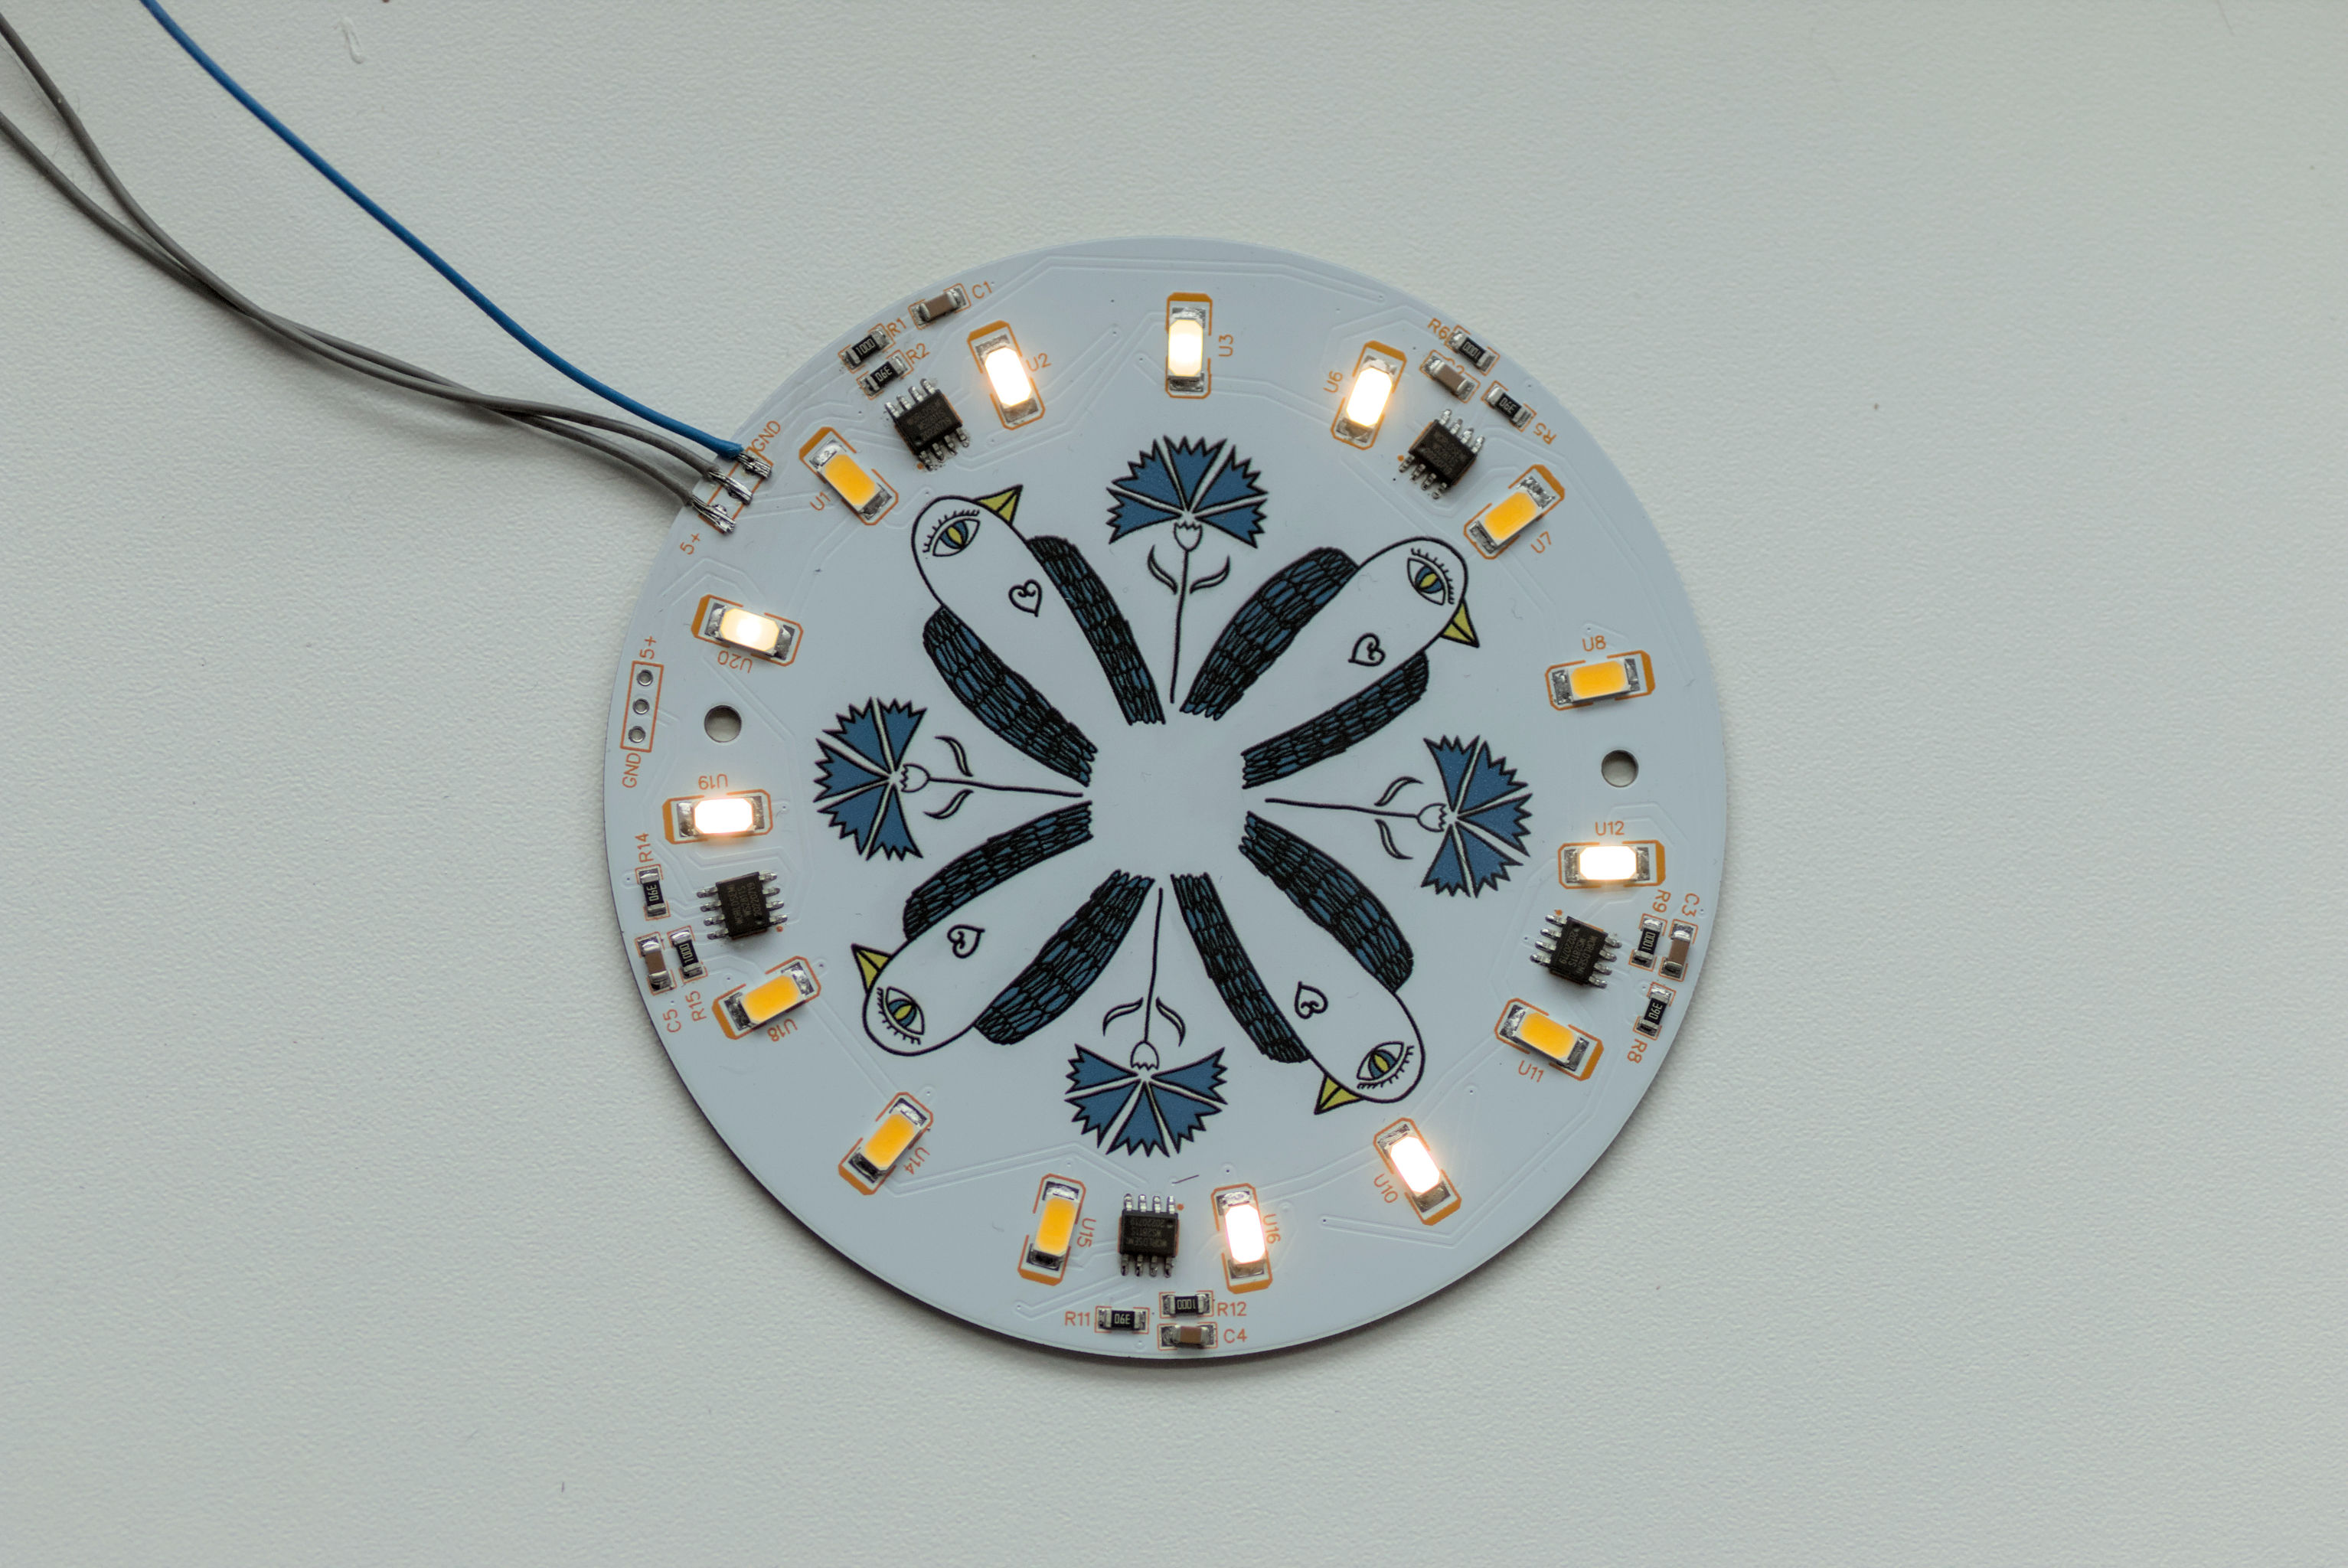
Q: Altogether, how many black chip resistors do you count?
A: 10